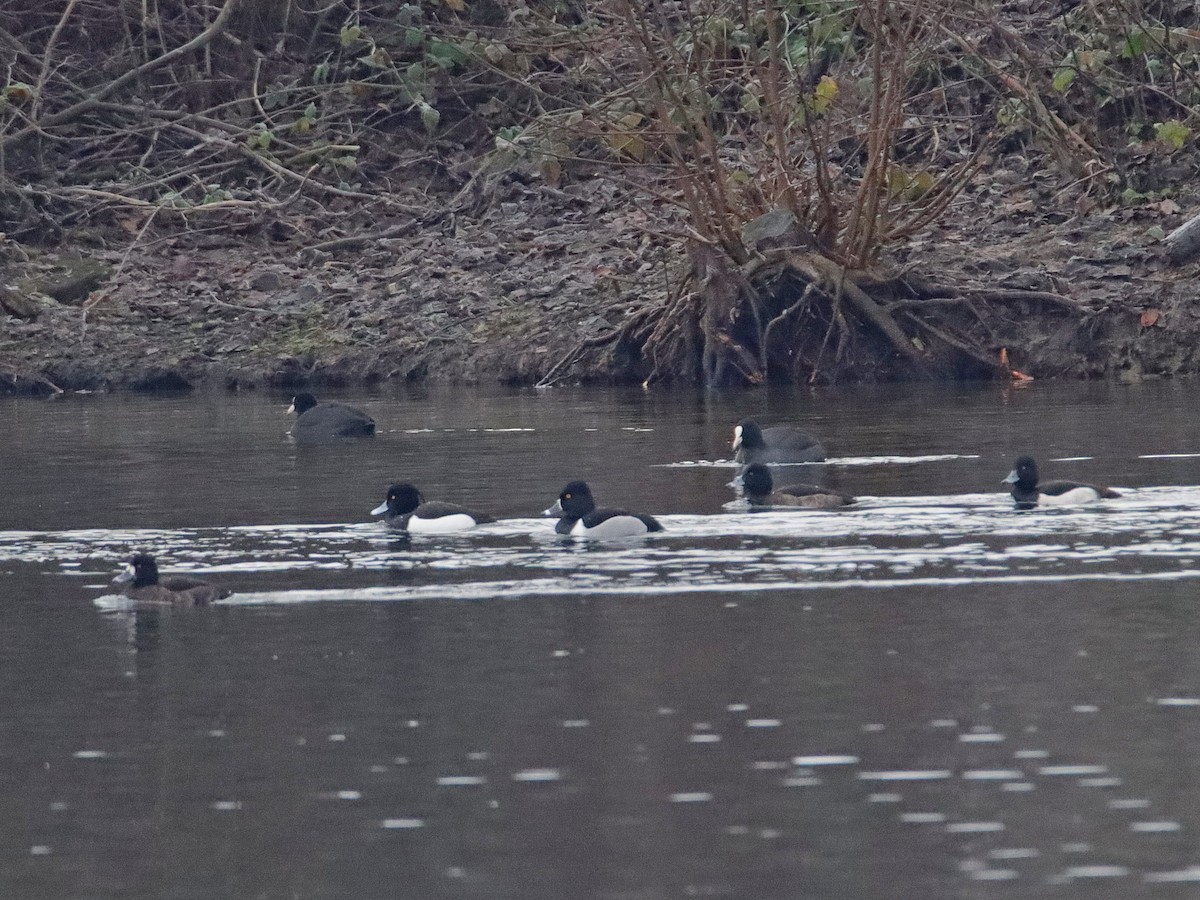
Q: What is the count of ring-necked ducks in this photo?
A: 1